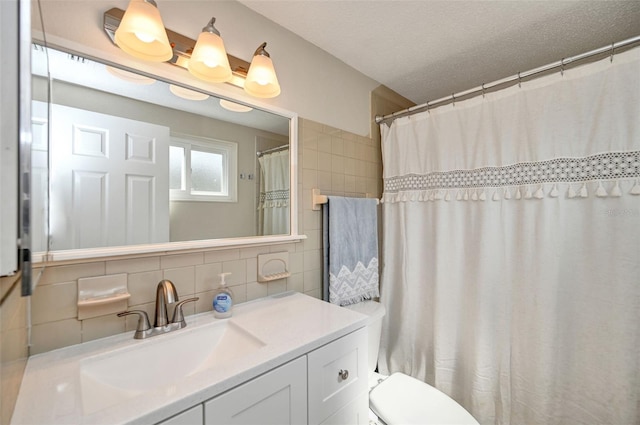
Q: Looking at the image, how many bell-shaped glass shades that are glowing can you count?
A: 3